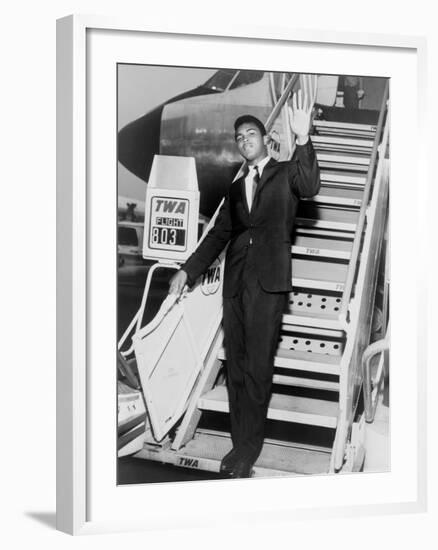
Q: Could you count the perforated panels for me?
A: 2